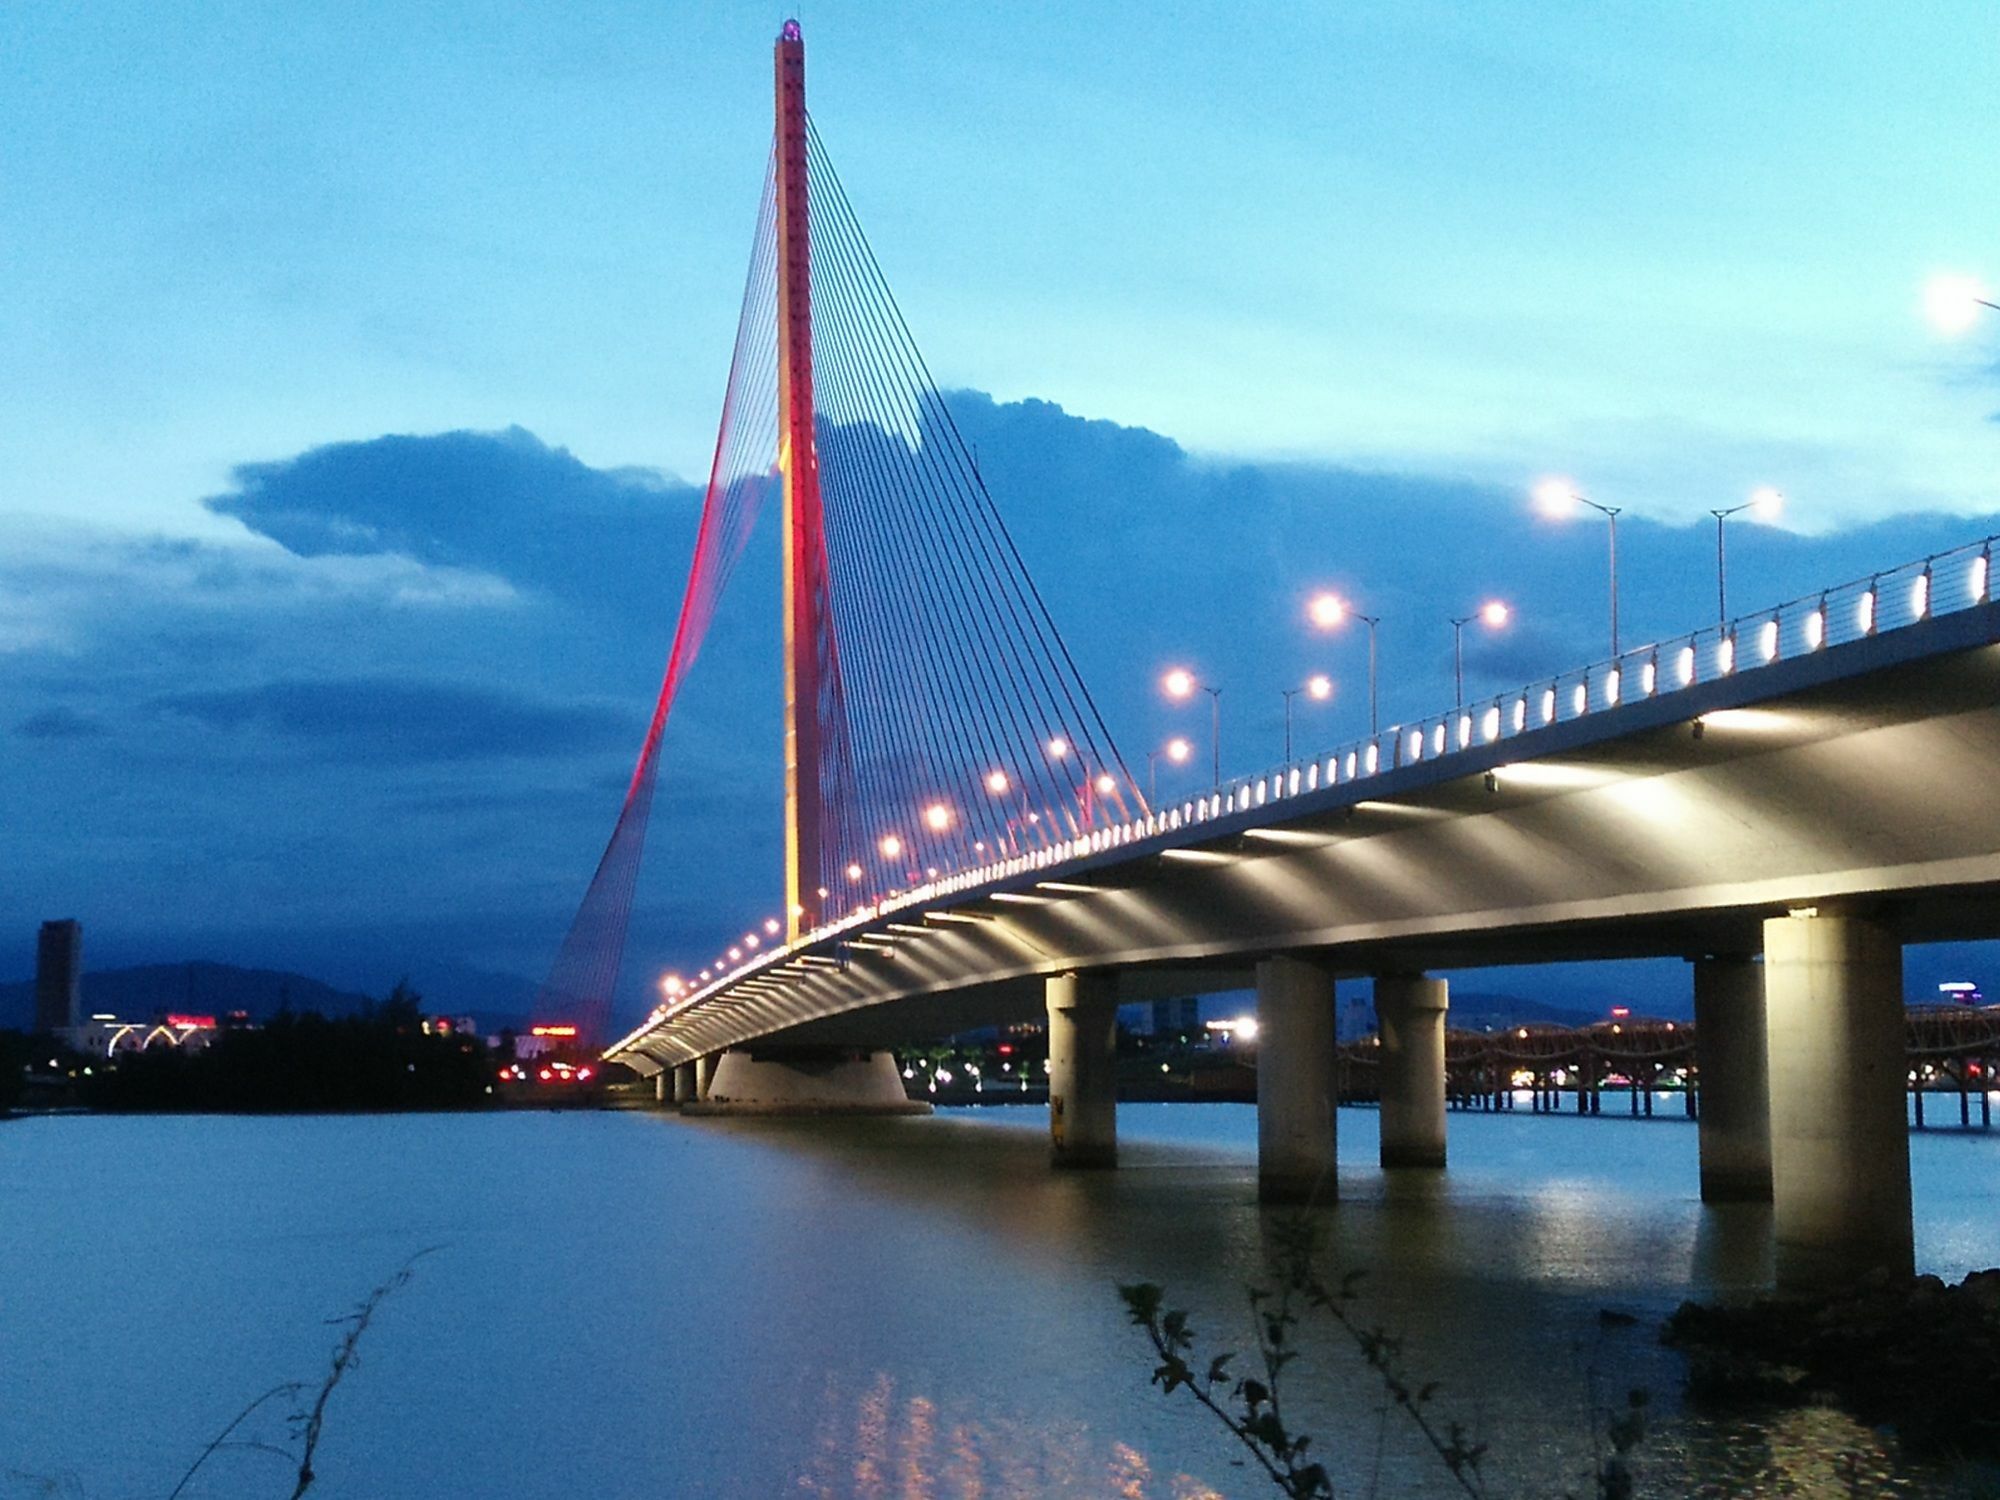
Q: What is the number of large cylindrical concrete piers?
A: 5